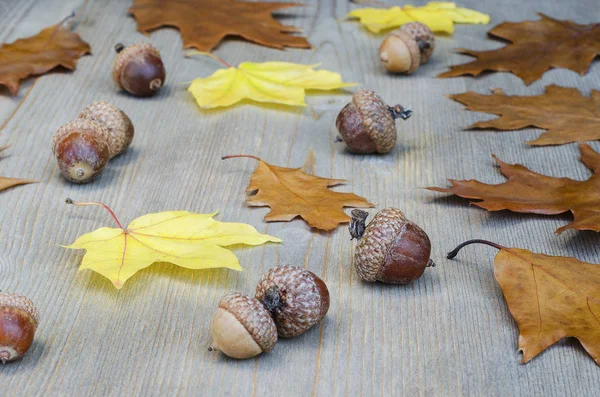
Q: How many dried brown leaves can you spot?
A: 8